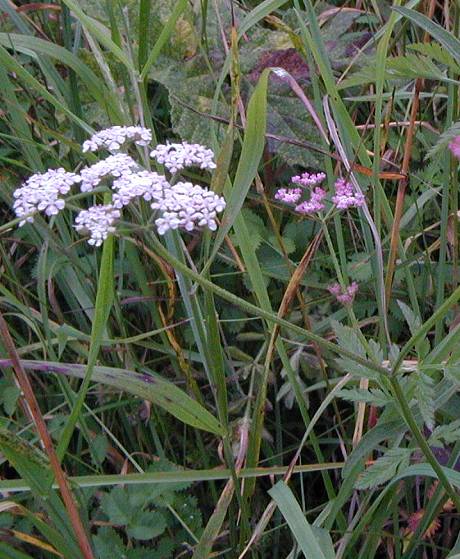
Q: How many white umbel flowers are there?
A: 7